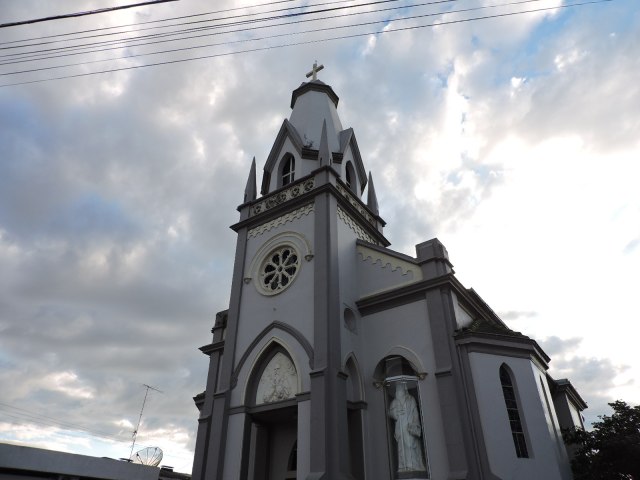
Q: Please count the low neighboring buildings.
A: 1